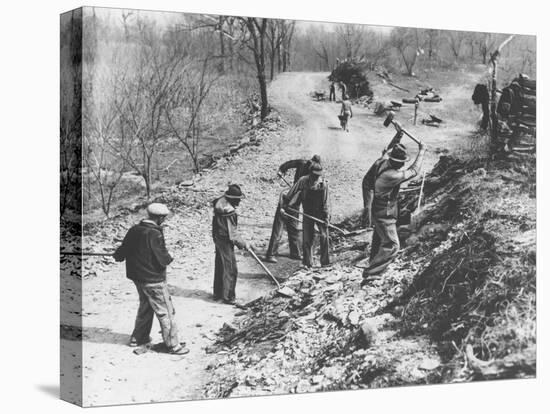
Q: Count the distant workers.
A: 3